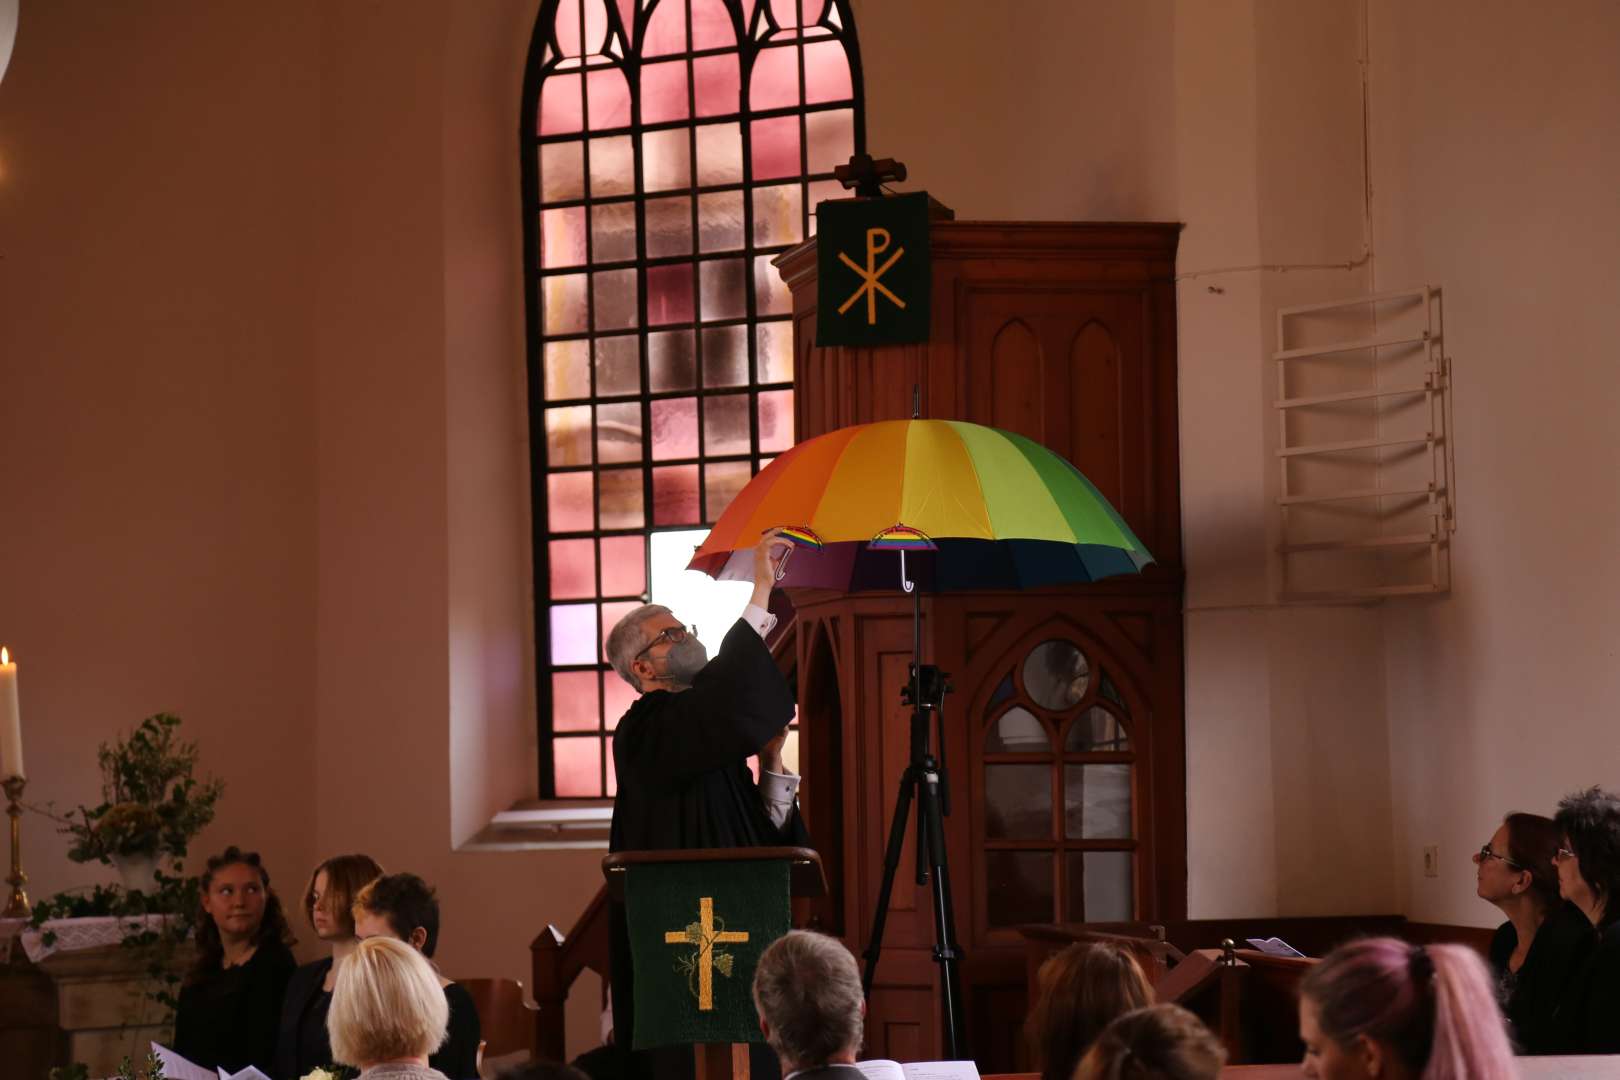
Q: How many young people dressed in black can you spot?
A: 3